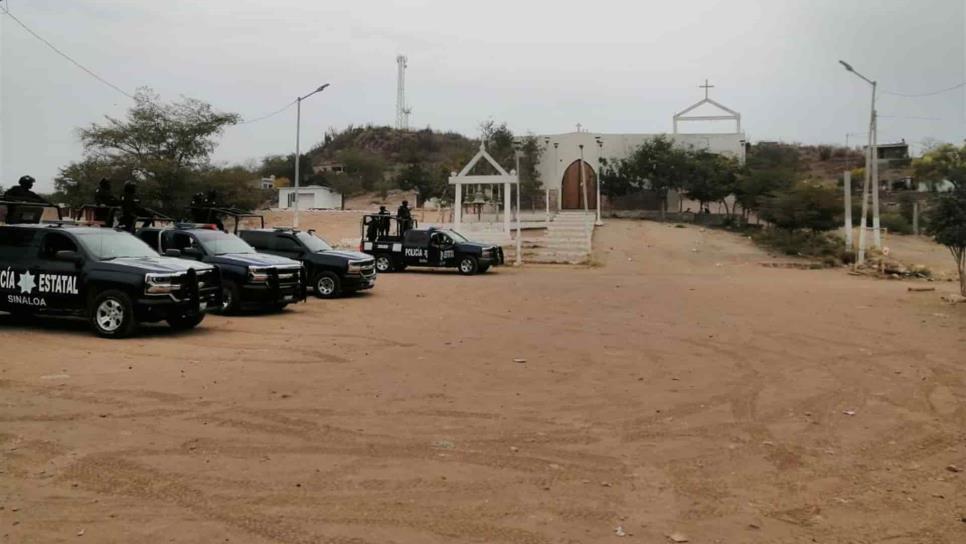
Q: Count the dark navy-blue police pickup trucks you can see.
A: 4